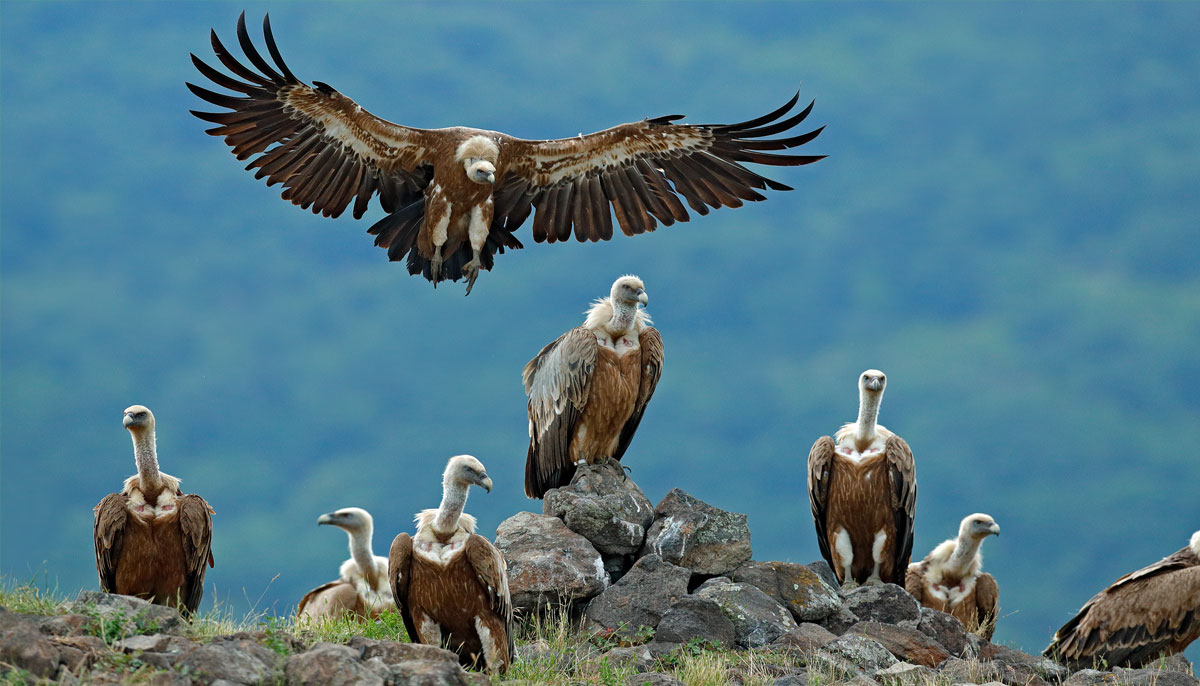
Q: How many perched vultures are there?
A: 7